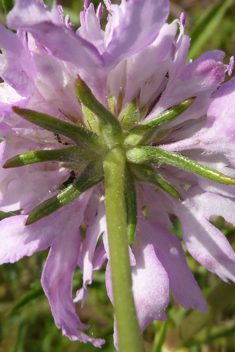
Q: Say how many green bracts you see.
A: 8